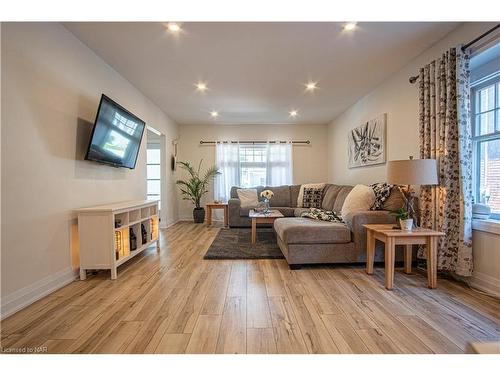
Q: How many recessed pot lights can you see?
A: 6